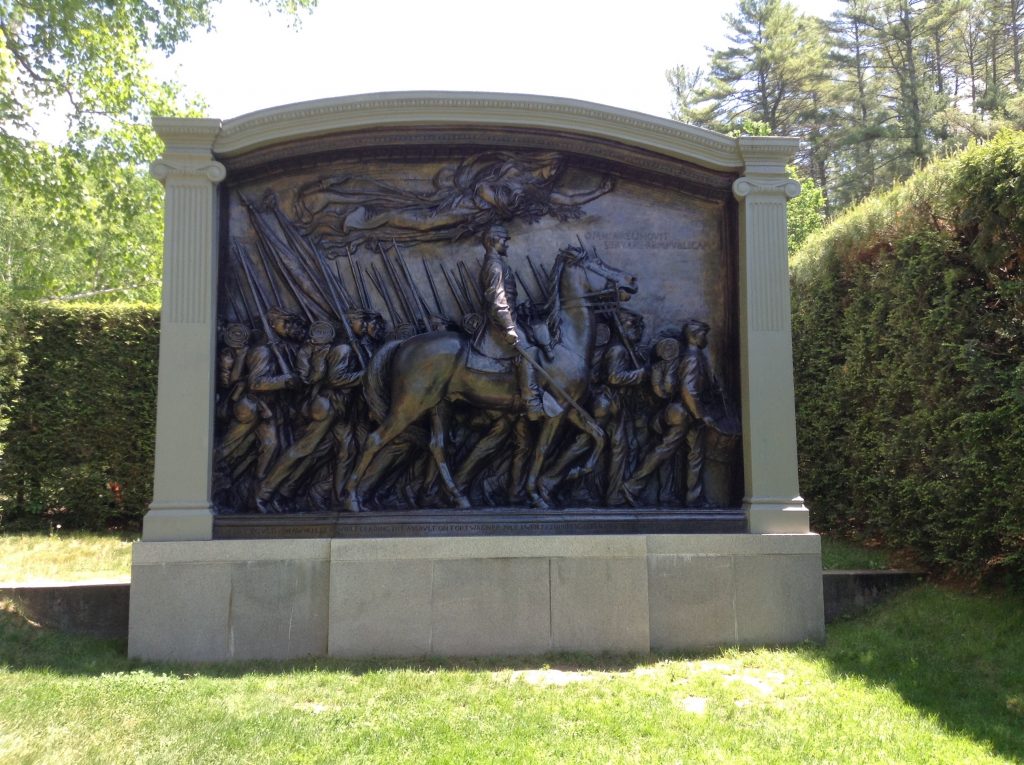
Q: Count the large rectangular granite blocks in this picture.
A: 7